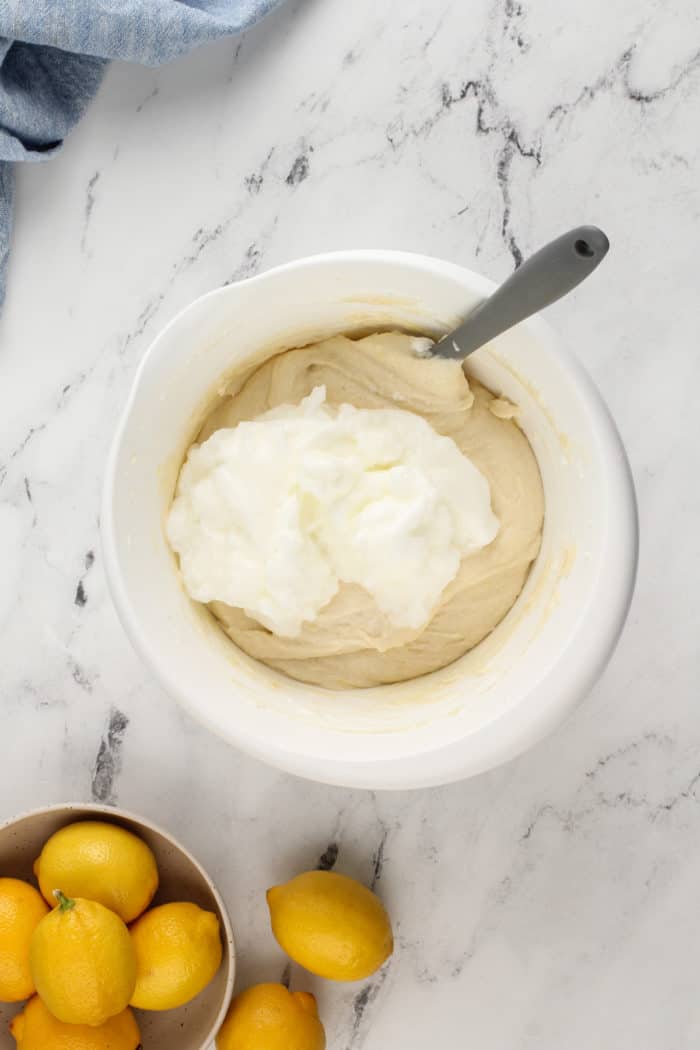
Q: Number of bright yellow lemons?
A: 7